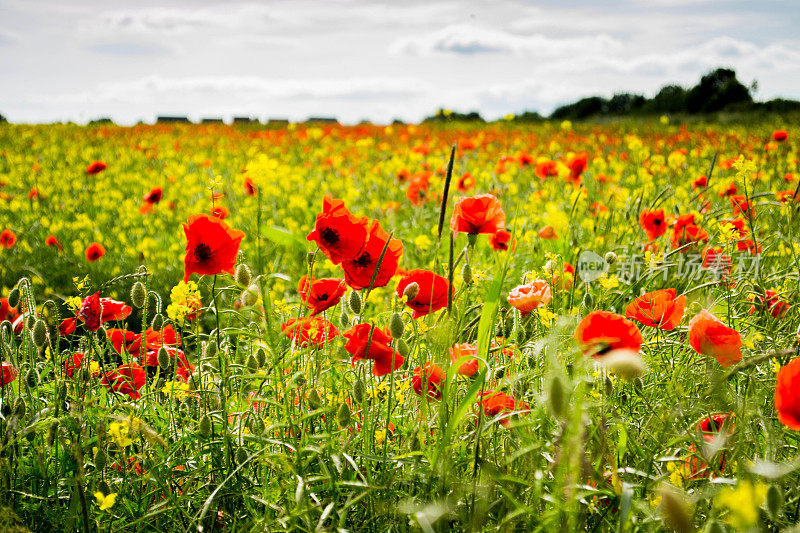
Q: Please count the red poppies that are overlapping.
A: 2